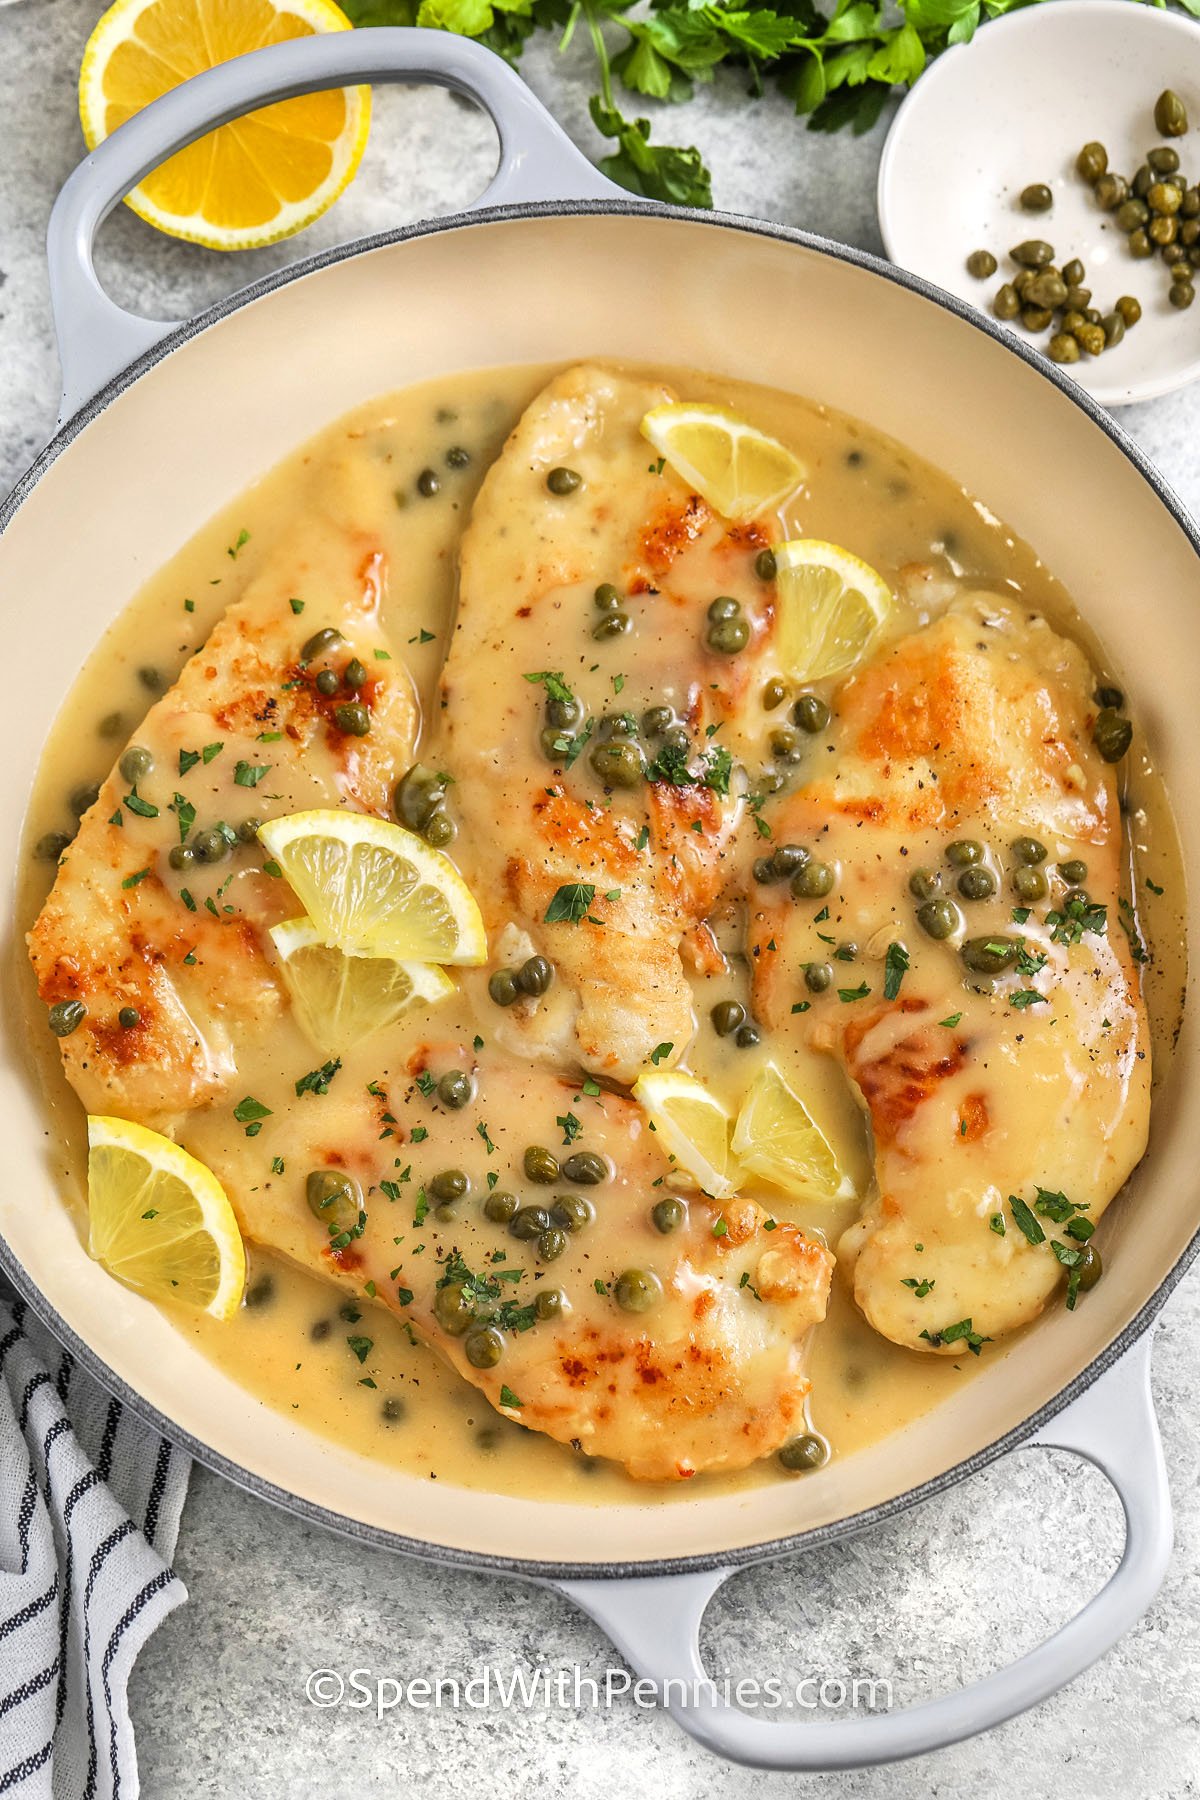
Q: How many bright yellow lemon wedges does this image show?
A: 7